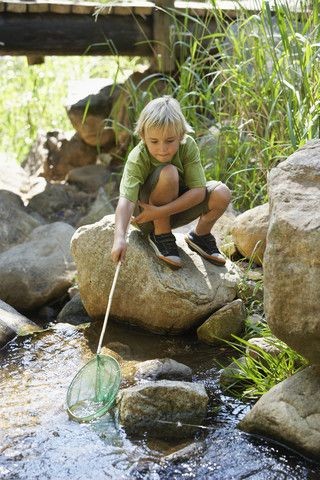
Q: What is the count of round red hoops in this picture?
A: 0